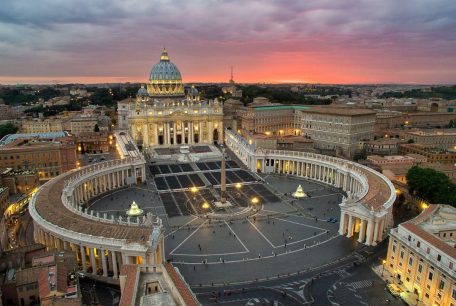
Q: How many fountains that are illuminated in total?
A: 2